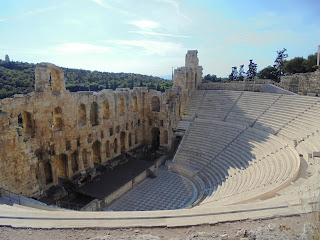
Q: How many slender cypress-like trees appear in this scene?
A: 4